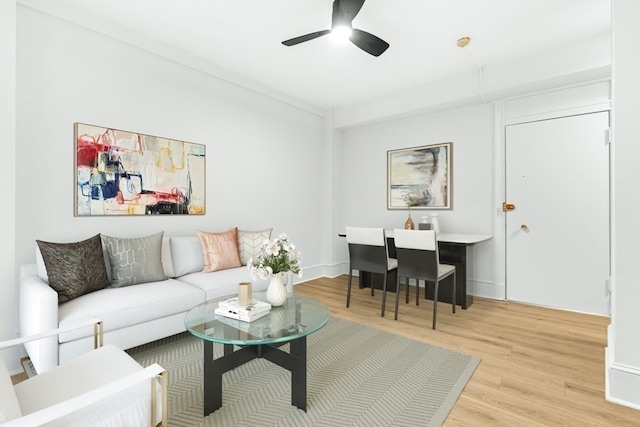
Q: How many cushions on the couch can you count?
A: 4